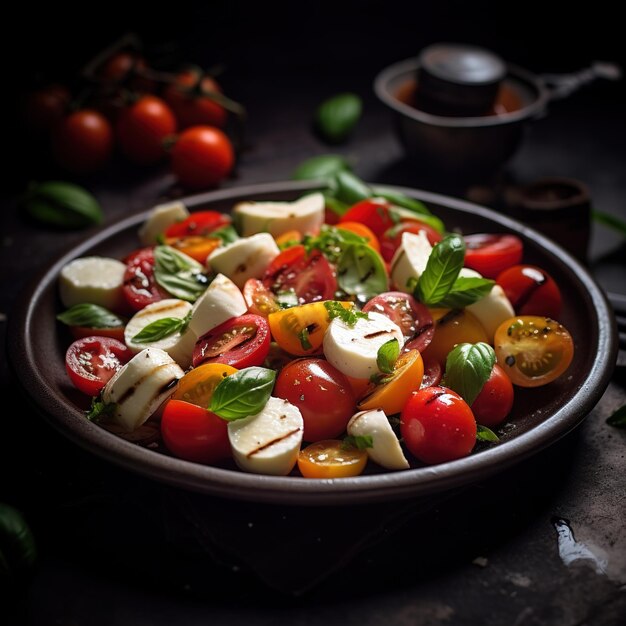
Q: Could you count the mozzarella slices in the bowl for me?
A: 12